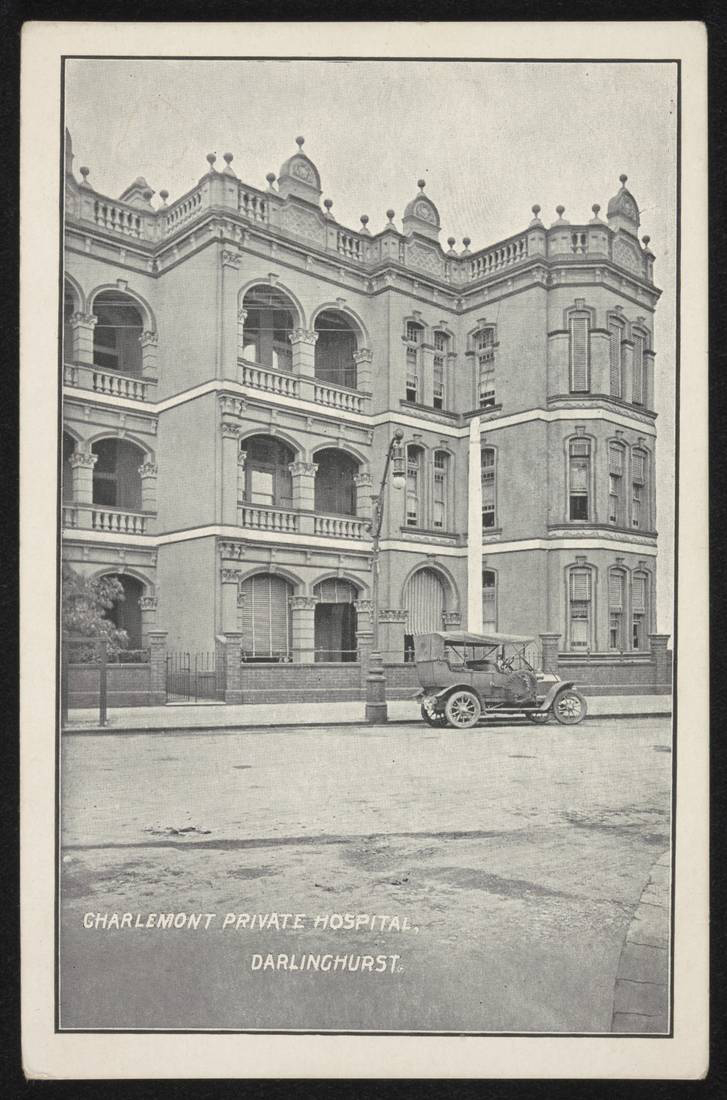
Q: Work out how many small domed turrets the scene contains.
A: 3